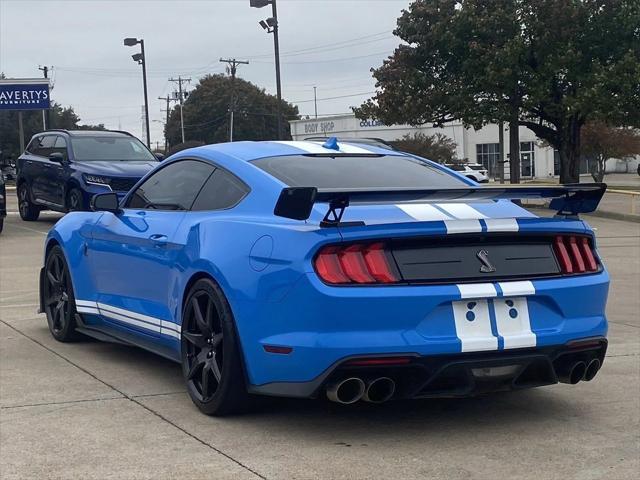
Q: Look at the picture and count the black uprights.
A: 2